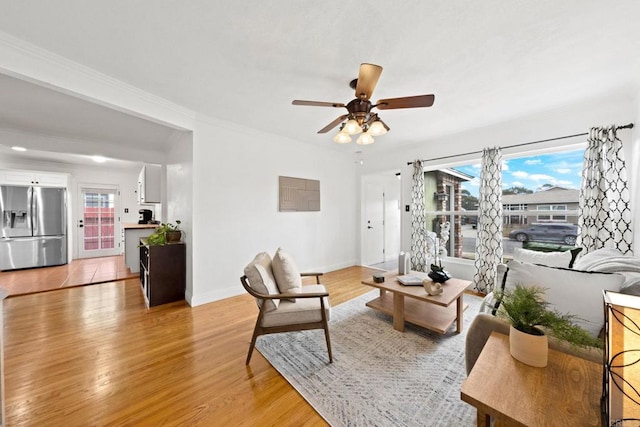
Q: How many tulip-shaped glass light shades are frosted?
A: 4